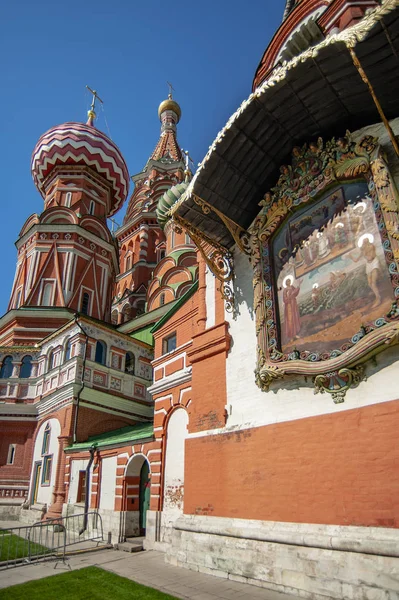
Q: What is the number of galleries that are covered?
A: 1